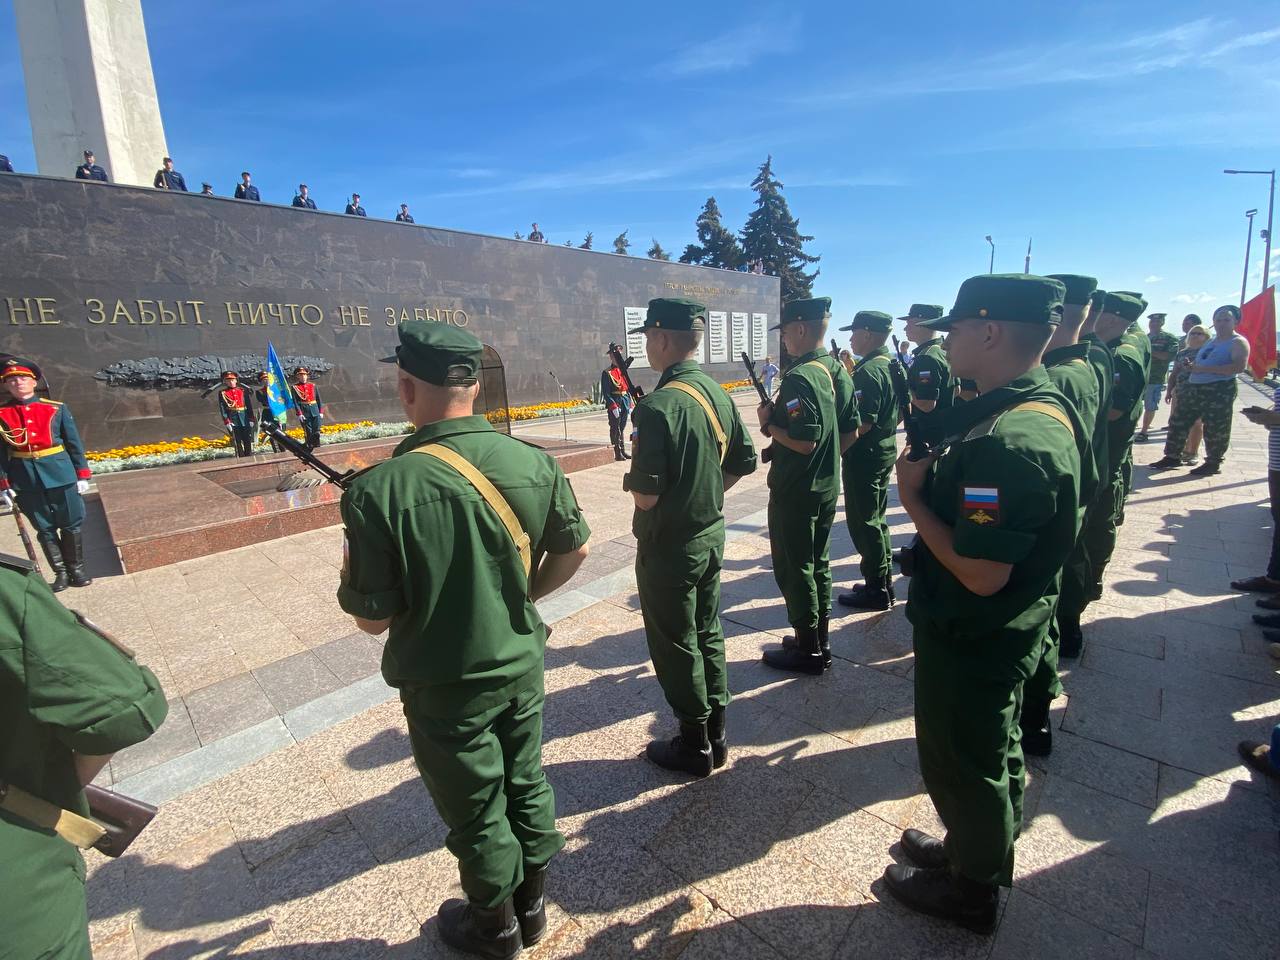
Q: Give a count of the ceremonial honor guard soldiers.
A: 5